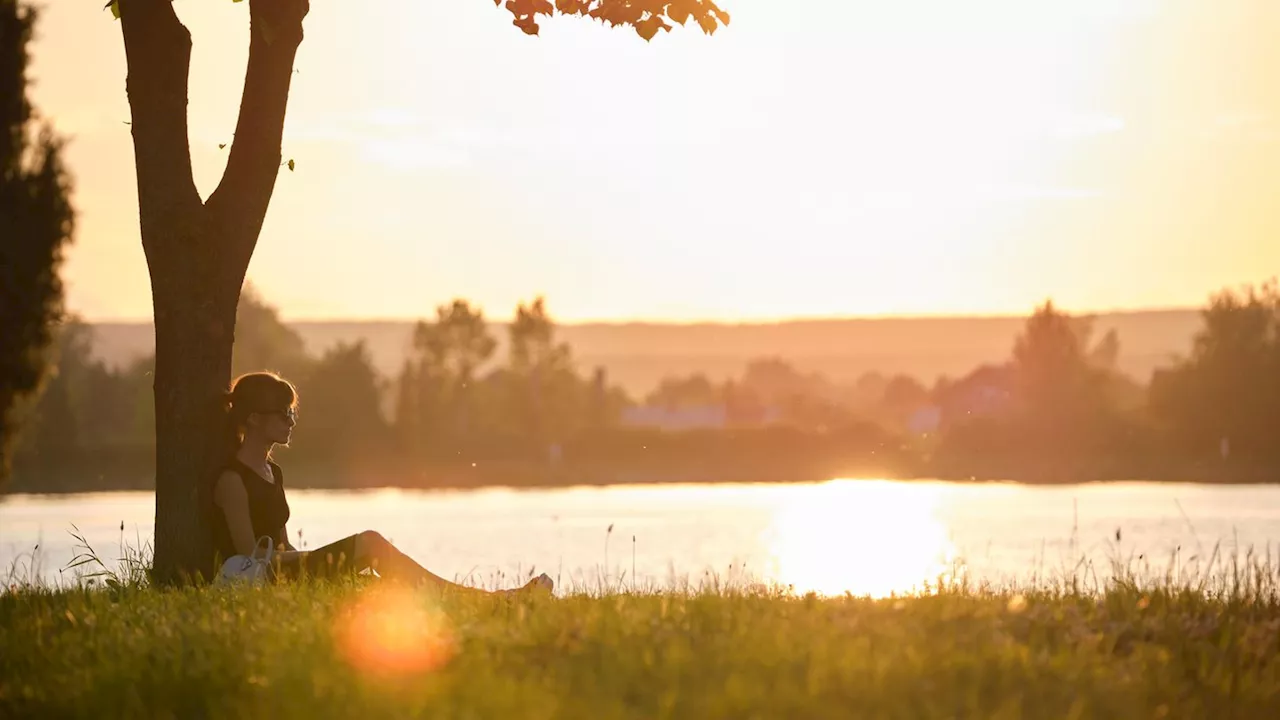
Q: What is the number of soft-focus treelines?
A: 1